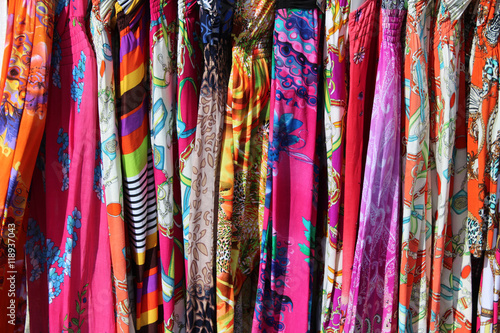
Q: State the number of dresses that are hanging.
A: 15